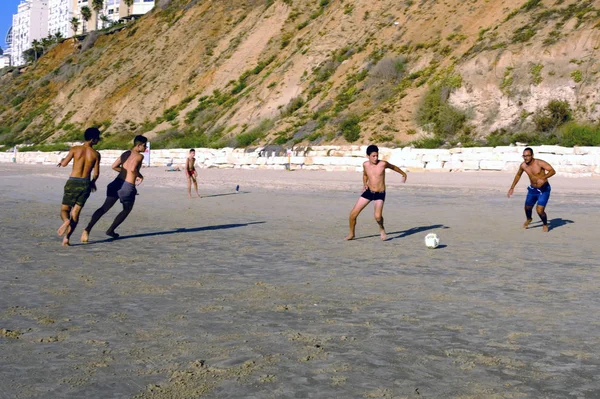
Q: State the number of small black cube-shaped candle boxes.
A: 0